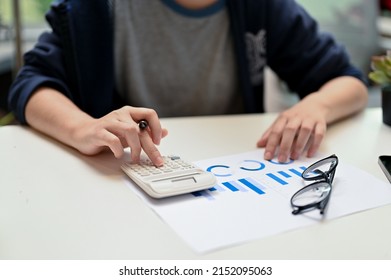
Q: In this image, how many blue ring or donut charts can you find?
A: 3